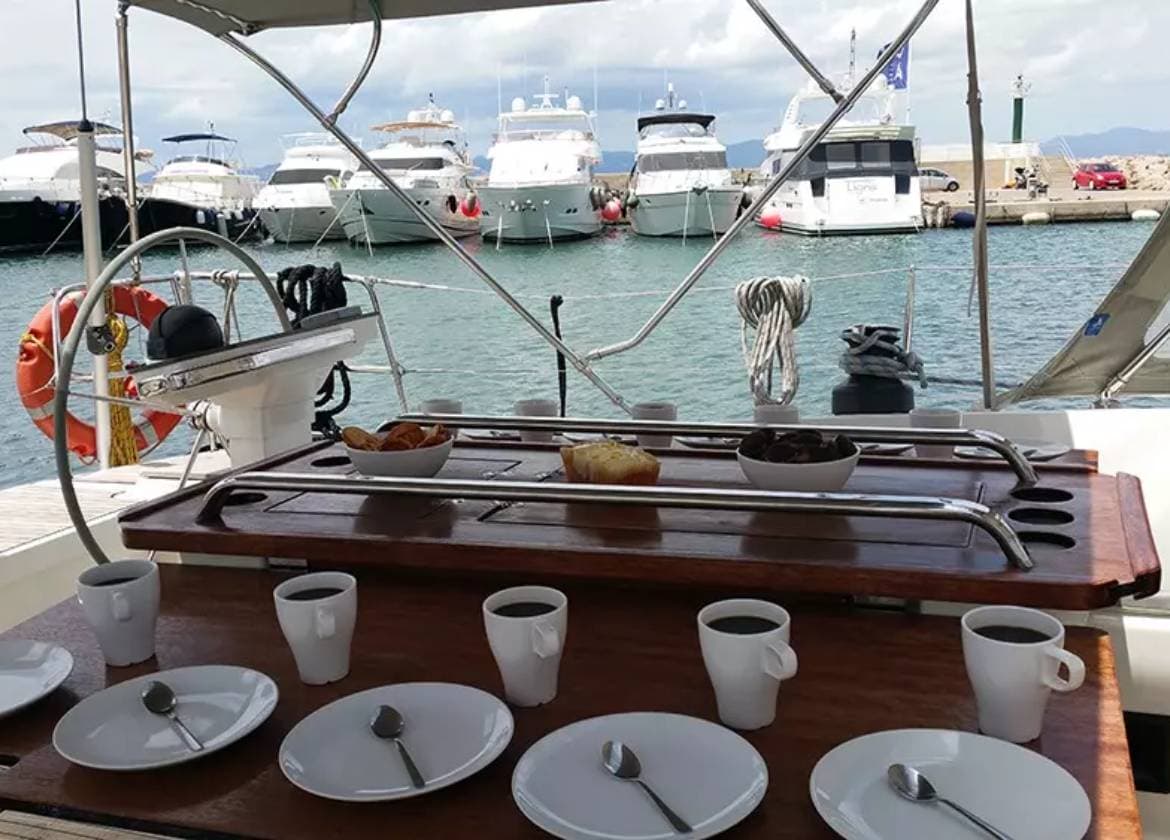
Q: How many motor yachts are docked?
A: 7